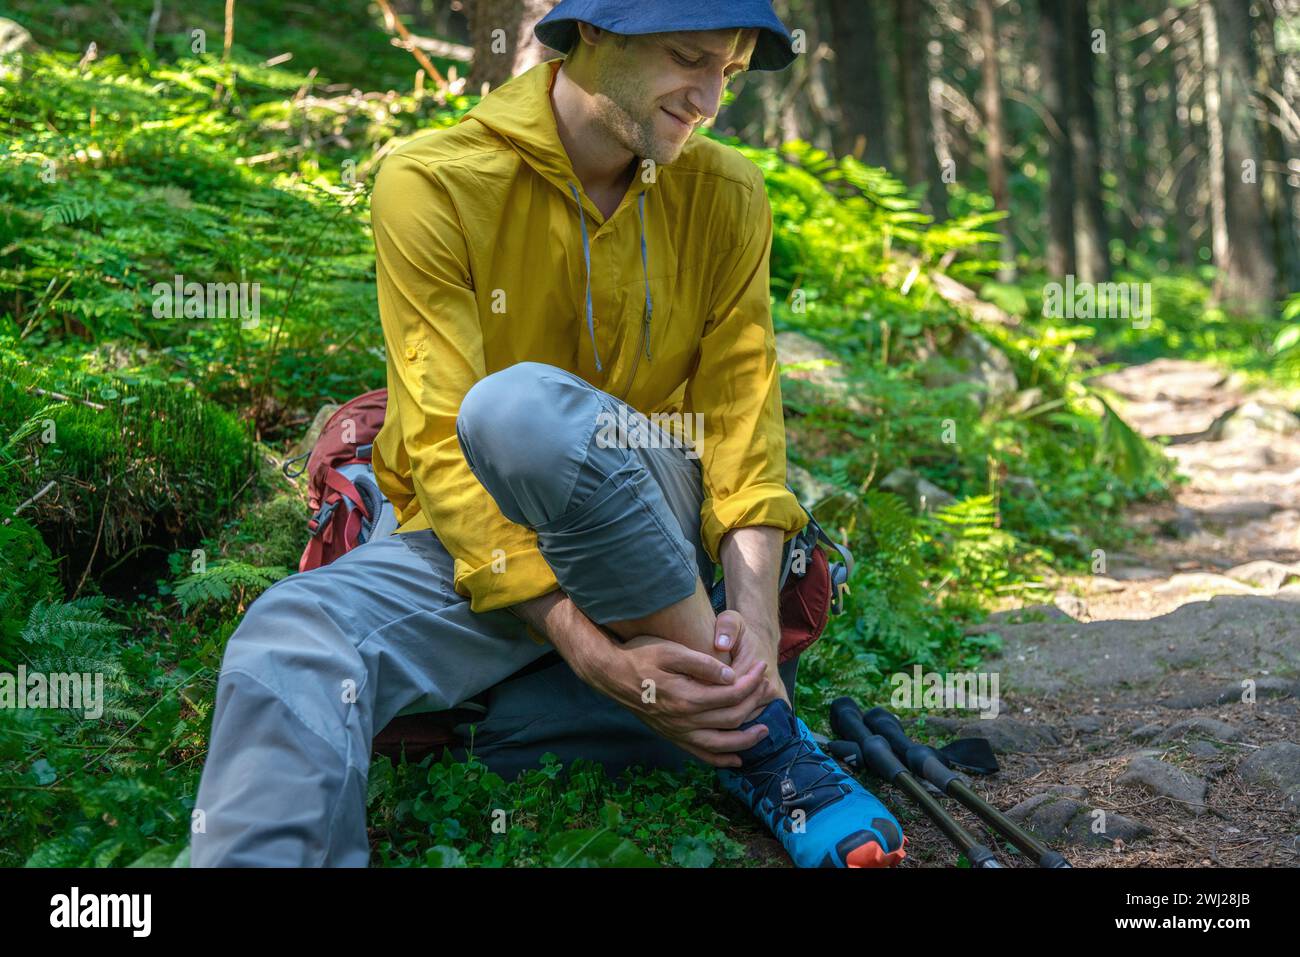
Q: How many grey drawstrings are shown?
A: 2